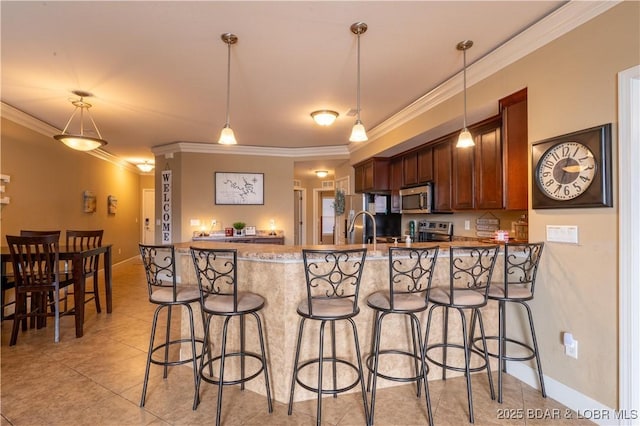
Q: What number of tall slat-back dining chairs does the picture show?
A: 3